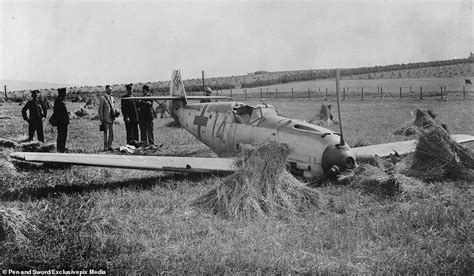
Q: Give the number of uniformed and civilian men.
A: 6